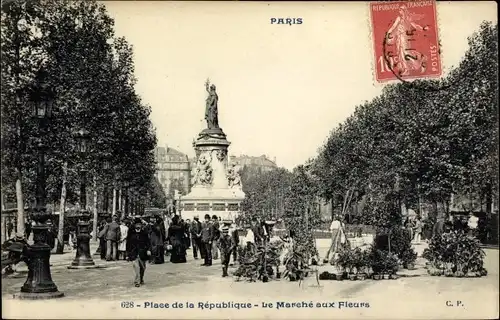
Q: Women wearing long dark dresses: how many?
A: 2